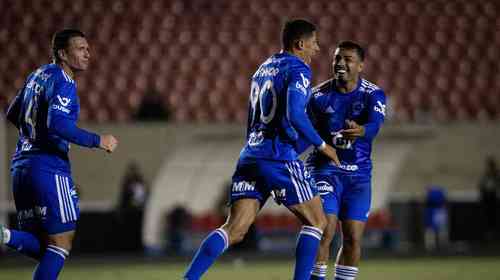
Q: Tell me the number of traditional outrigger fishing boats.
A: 0